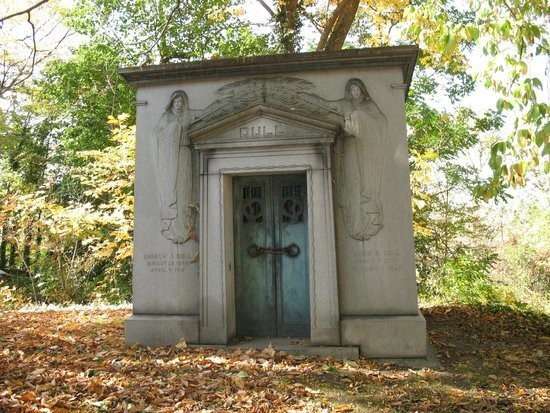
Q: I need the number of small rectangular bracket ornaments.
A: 2